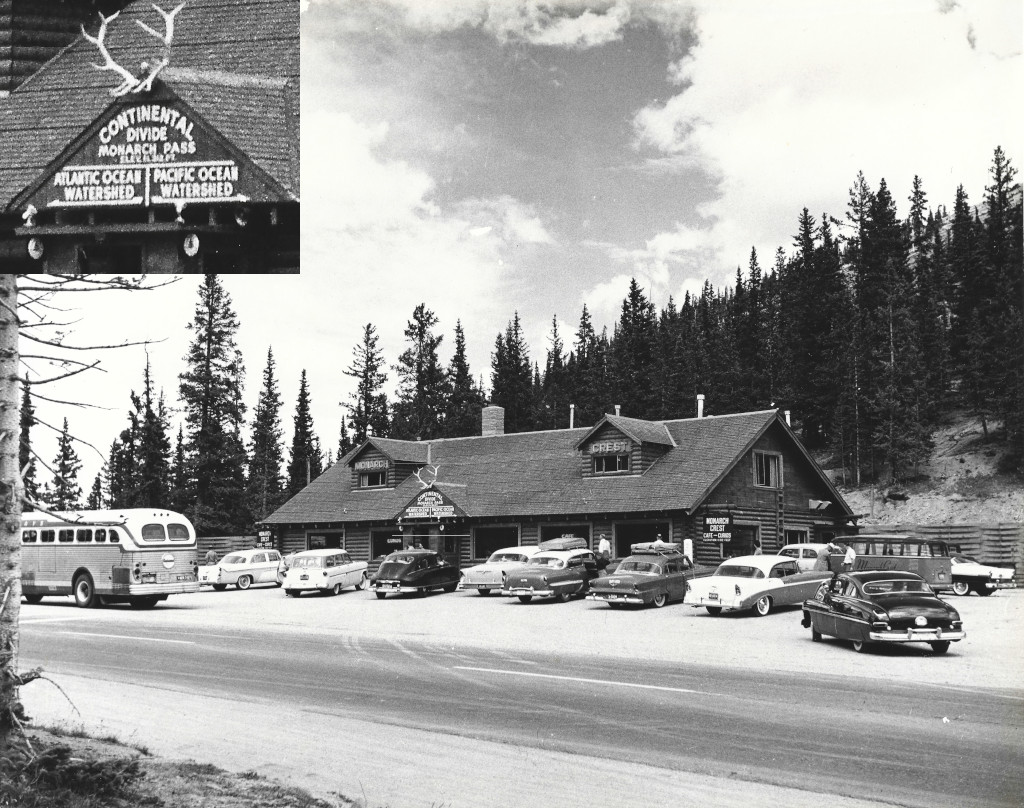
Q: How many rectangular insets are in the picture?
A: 1